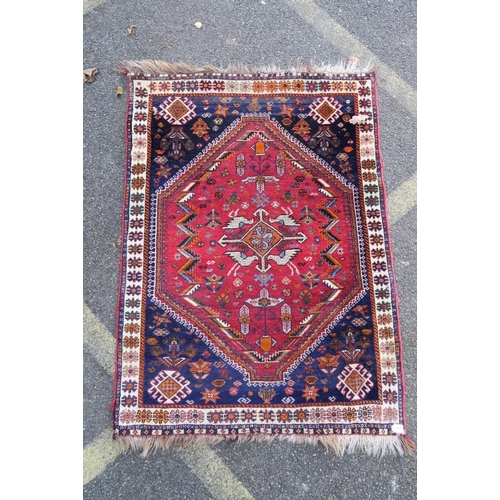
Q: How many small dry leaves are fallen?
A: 4